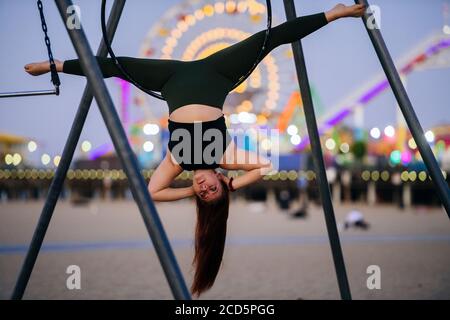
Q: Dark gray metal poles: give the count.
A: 4